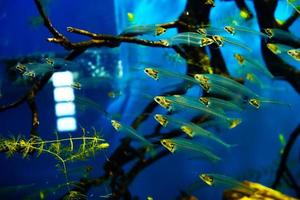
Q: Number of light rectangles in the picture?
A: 4